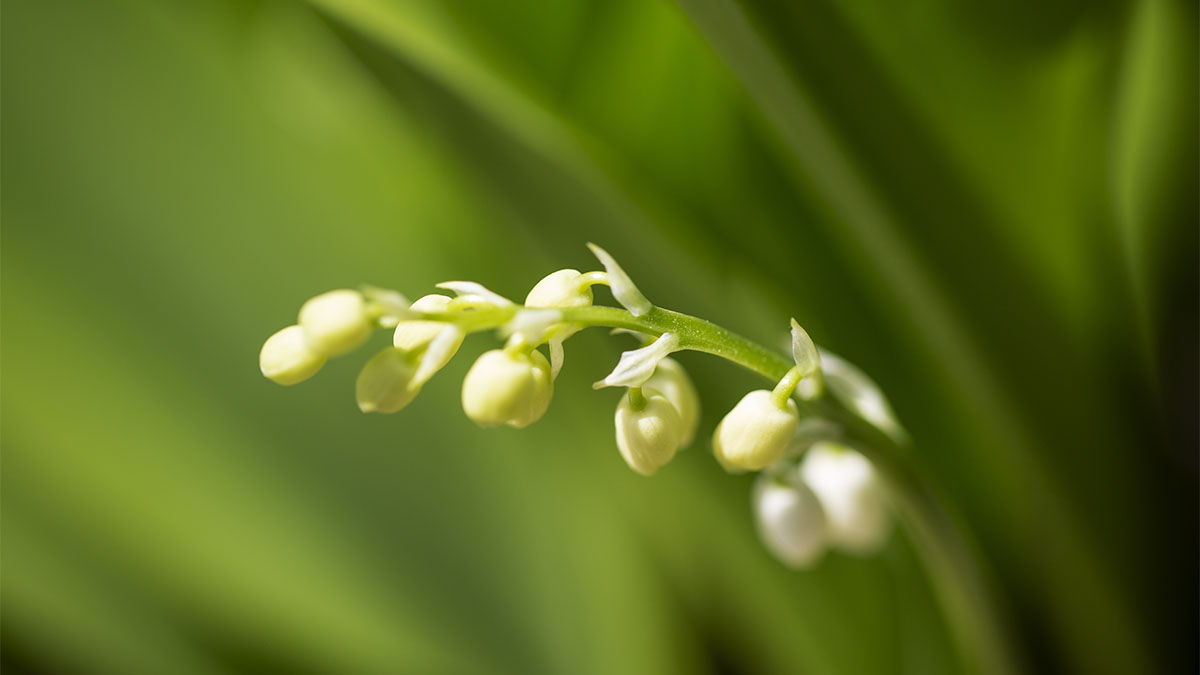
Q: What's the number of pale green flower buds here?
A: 9